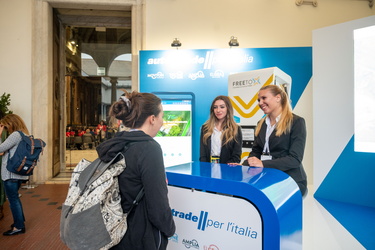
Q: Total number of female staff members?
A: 2